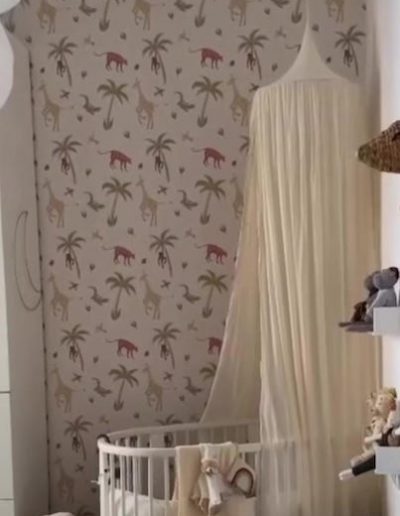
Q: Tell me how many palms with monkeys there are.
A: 11